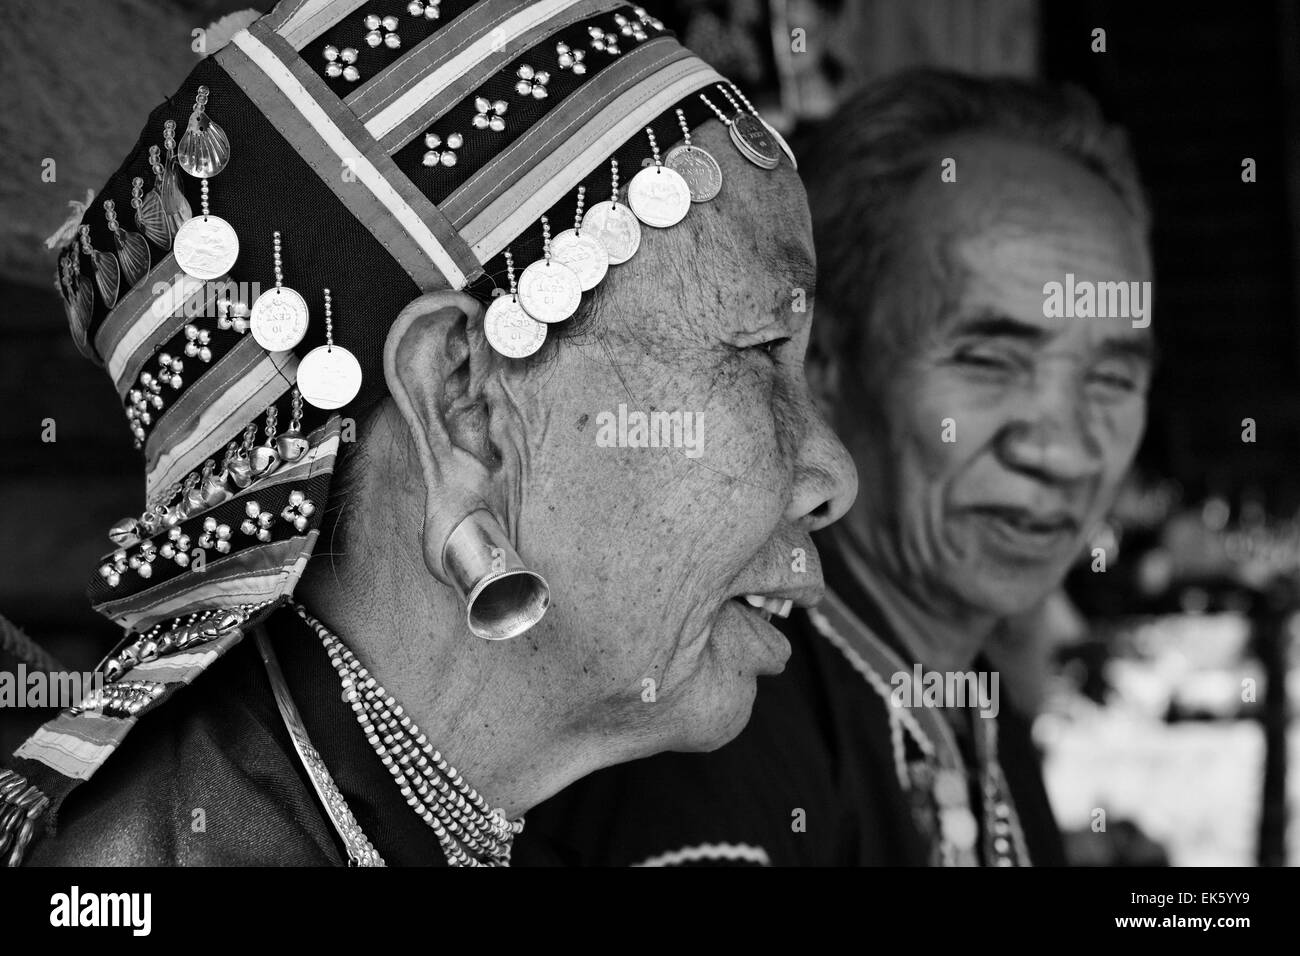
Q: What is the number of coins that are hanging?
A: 12